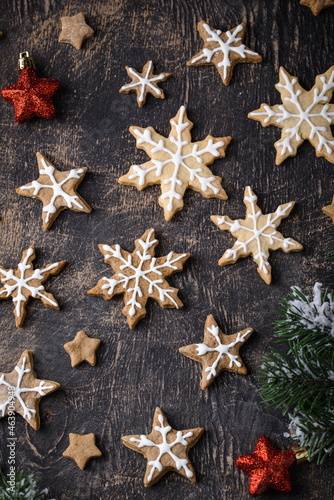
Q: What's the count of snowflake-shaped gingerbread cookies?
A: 6